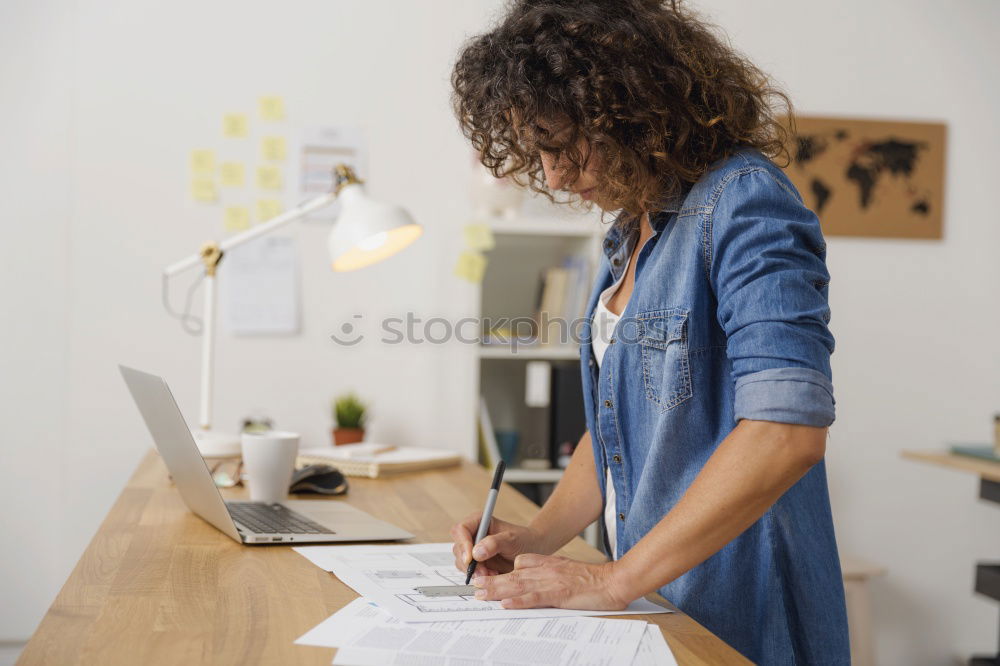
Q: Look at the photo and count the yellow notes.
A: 11